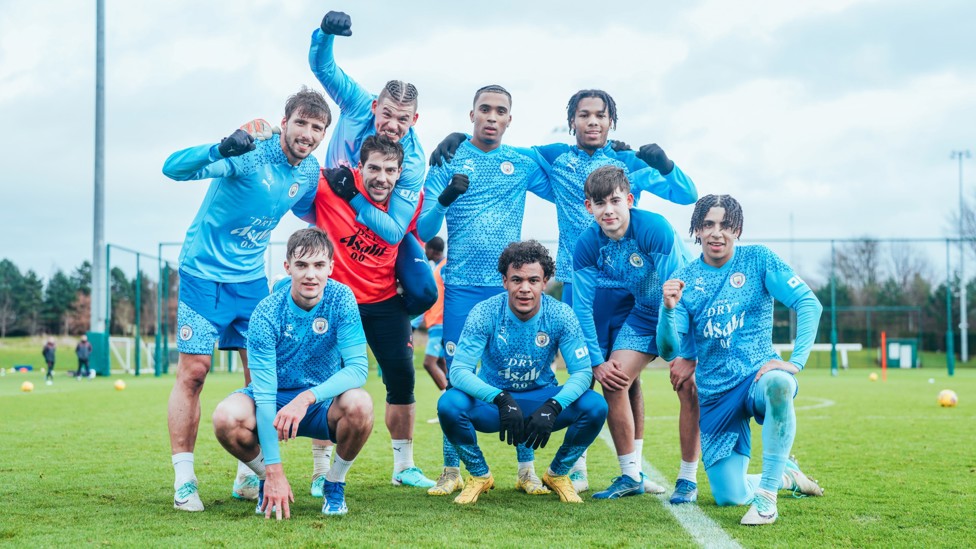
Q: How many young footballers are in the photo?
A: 9